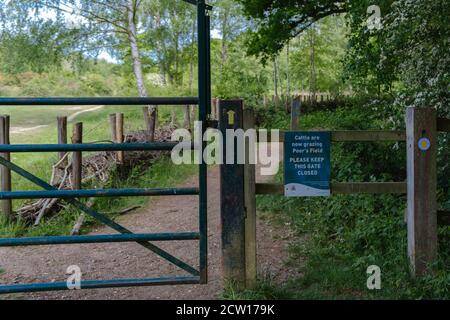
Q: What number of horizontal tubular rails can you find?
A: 5